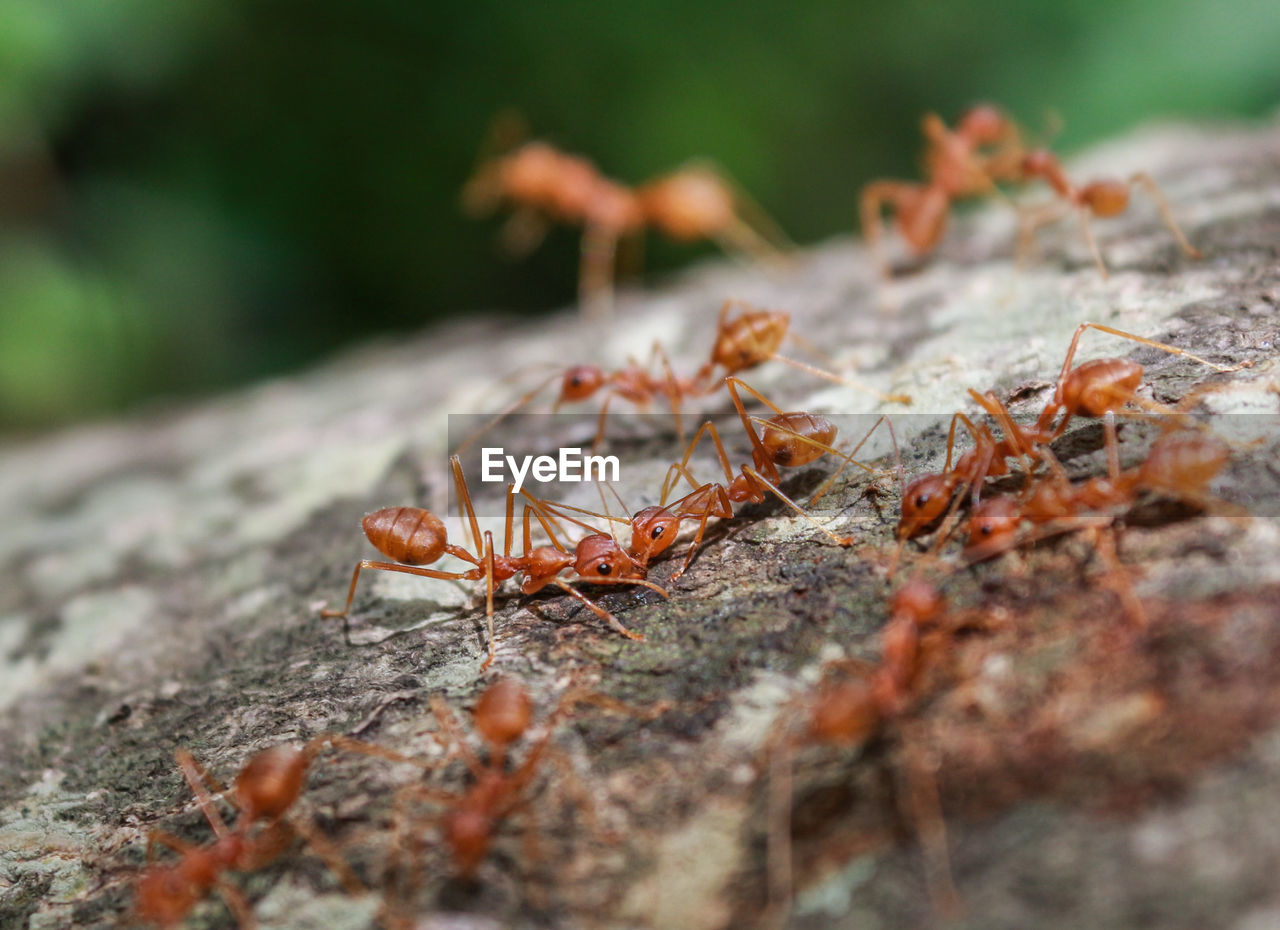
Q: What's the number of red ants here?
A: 11